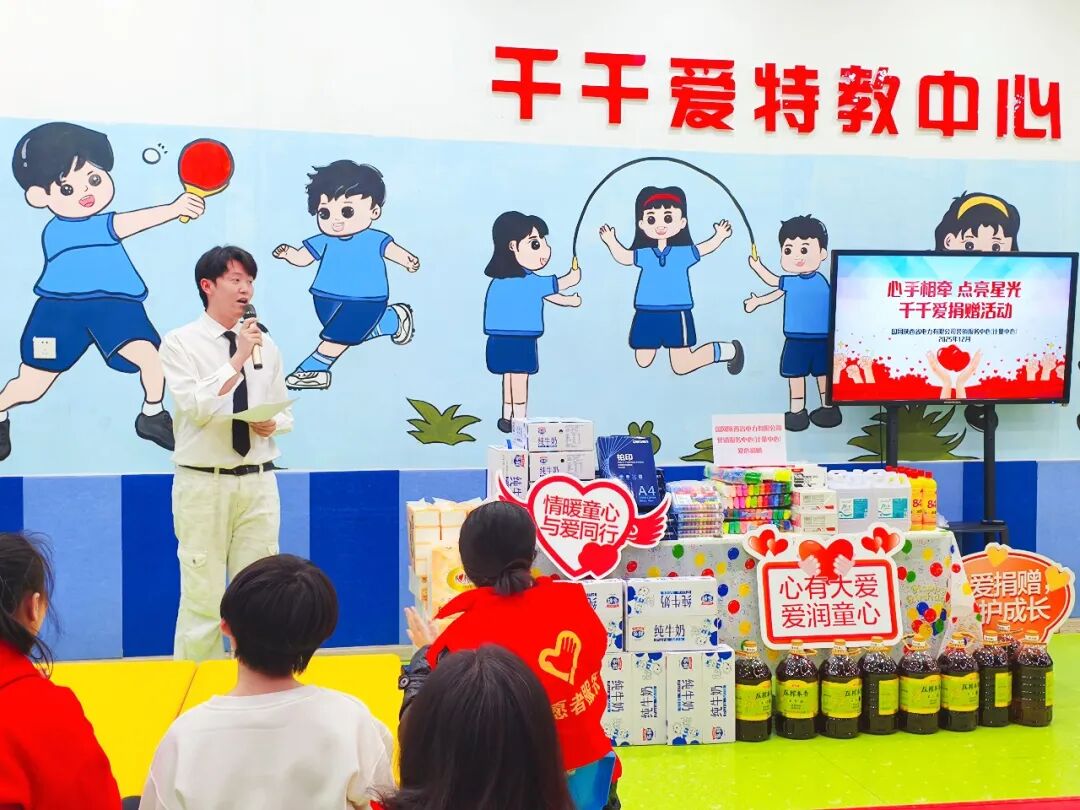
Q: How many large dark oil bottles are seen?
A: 9